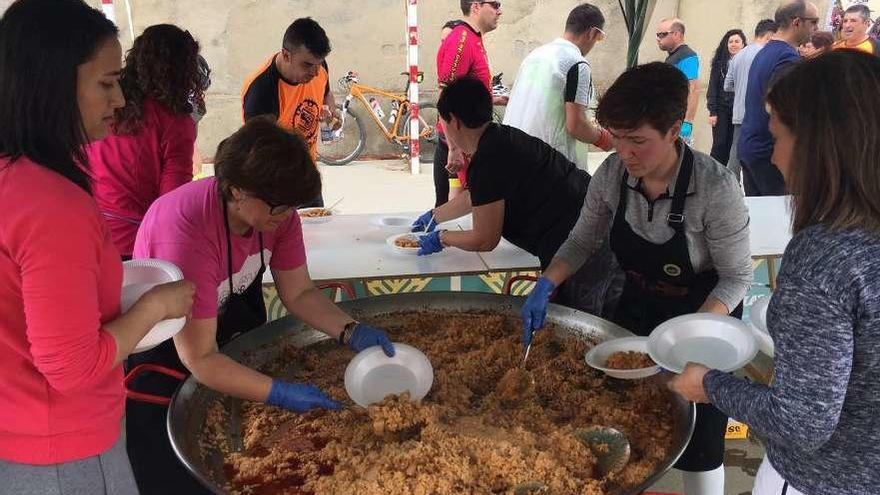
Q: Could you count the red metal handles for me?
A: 3